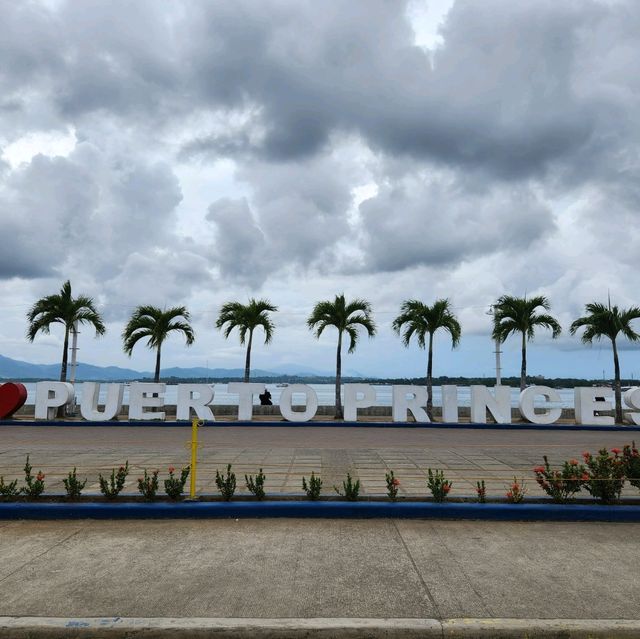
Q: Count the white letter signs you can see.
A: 13